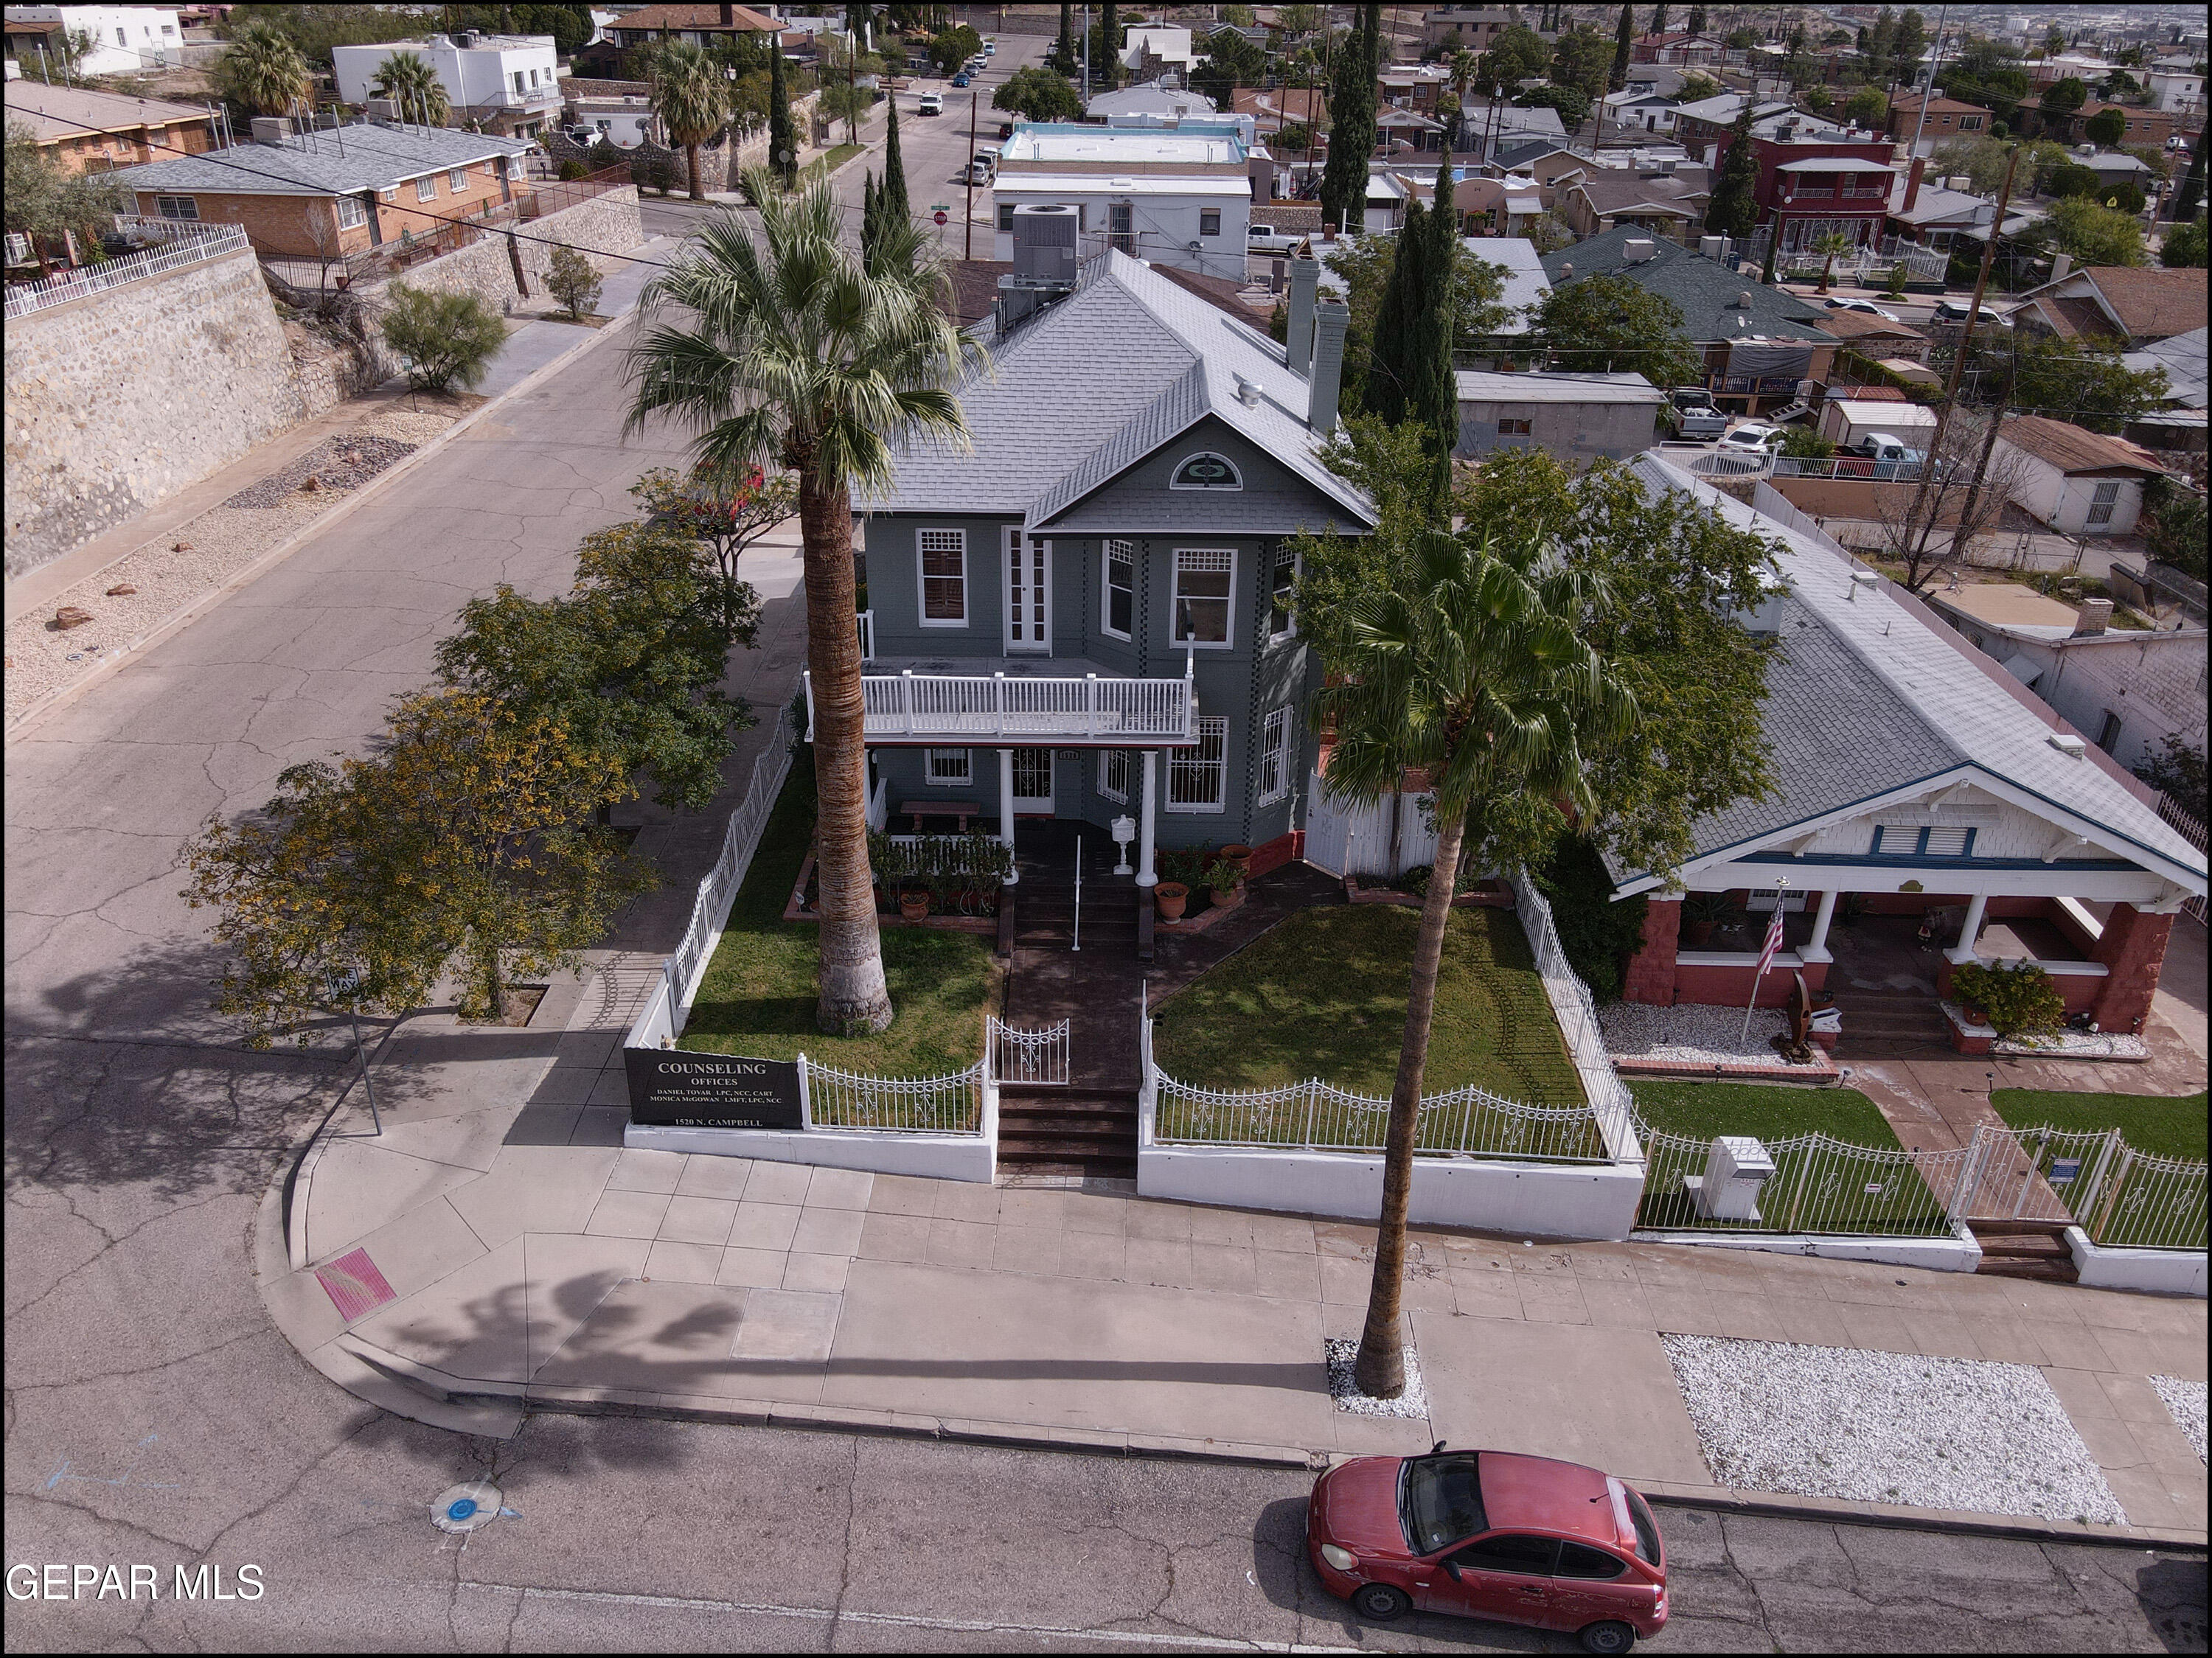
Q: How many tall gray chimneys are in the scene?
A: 2